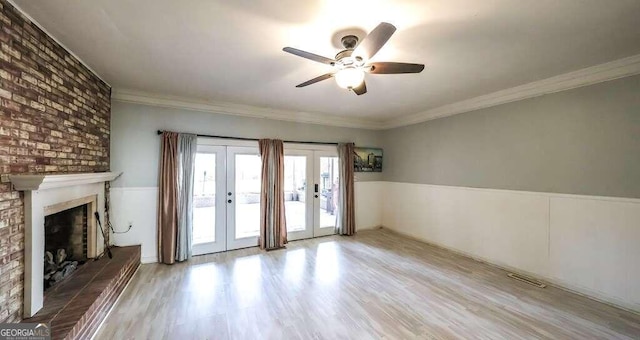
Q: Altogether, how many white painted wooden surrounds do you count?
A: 1